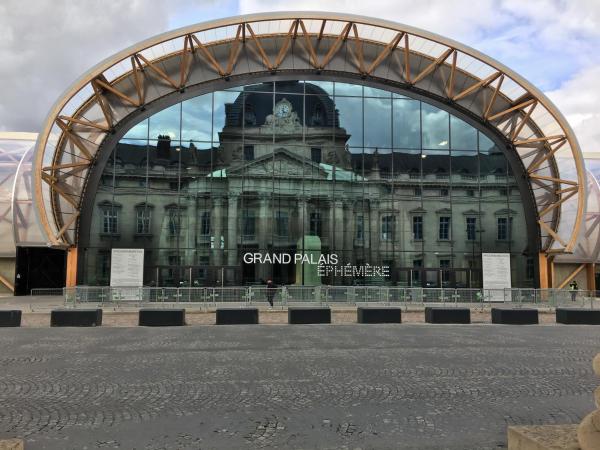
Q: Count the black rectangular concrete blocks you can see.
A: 9